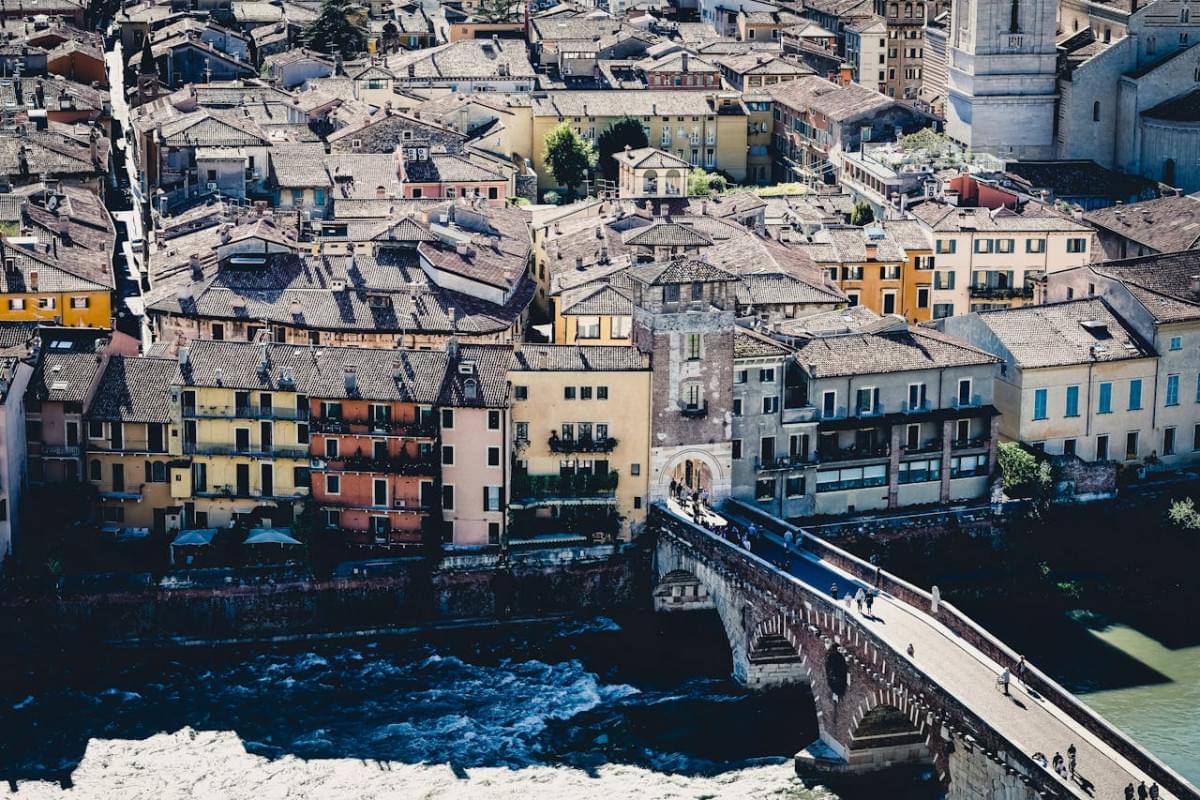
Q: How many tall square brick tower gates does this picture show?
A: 1